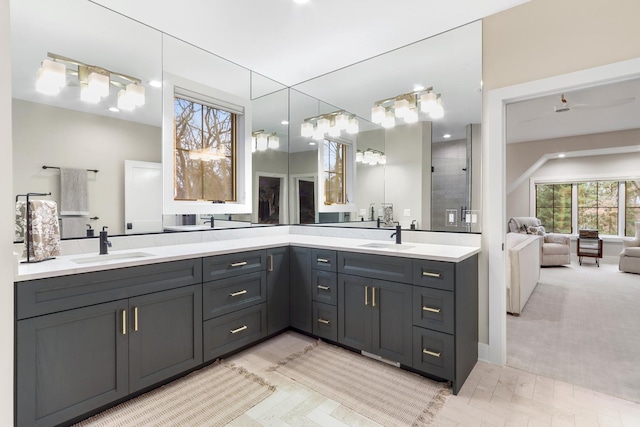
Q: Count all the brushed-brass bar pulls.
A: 14